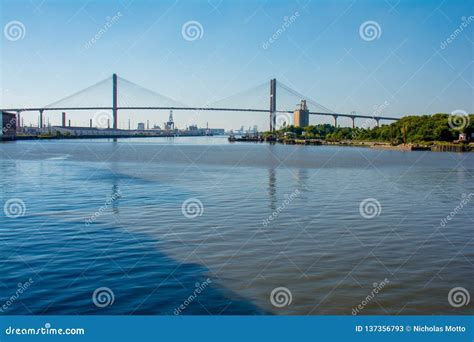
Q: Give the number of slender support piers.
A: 5